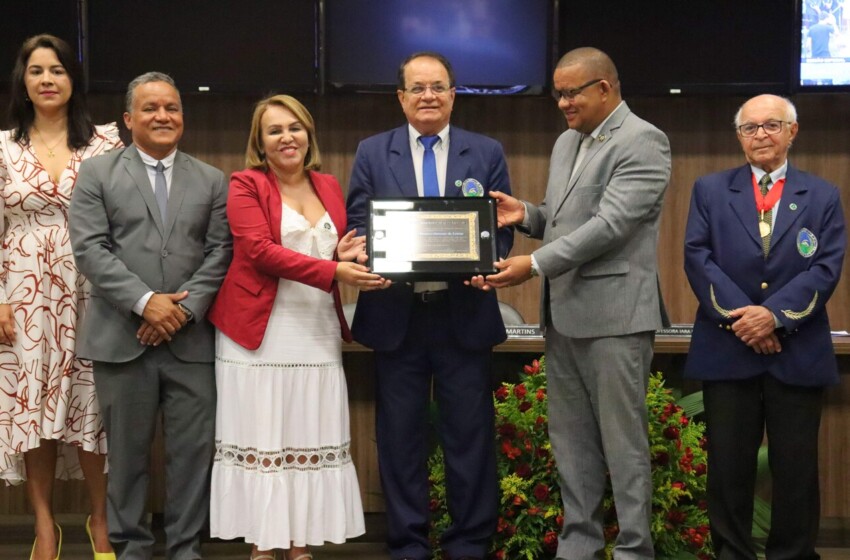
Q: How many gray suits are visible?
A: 2